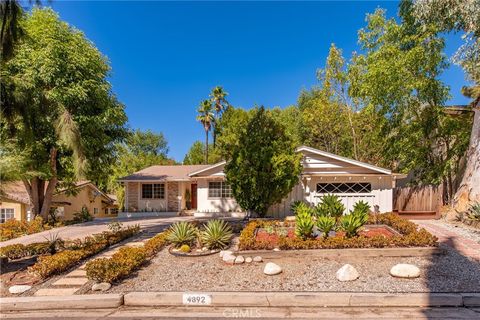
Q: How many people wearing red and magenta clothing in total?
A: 0